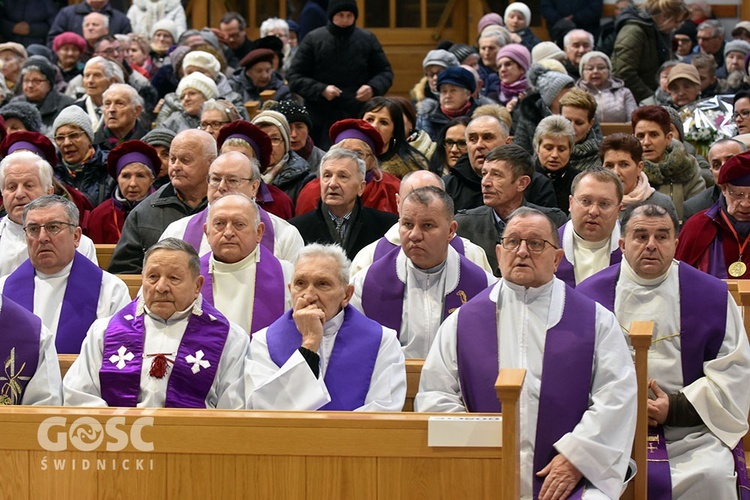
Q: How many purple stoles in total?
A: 11